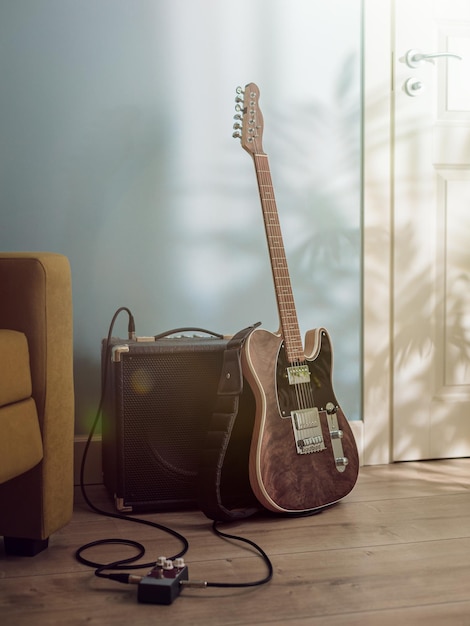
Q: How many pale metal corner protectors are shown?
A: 2